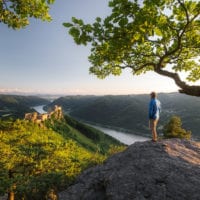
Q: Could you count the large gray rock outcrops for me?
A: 1